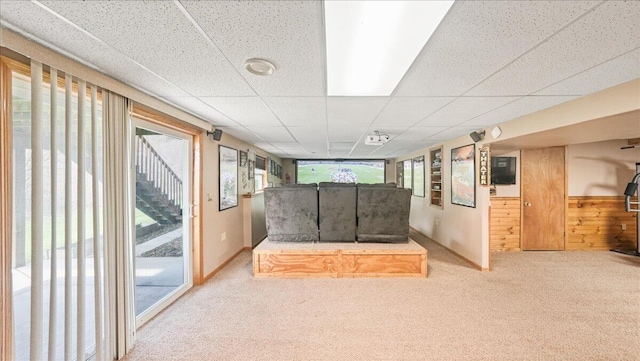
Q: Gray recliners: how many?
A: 3